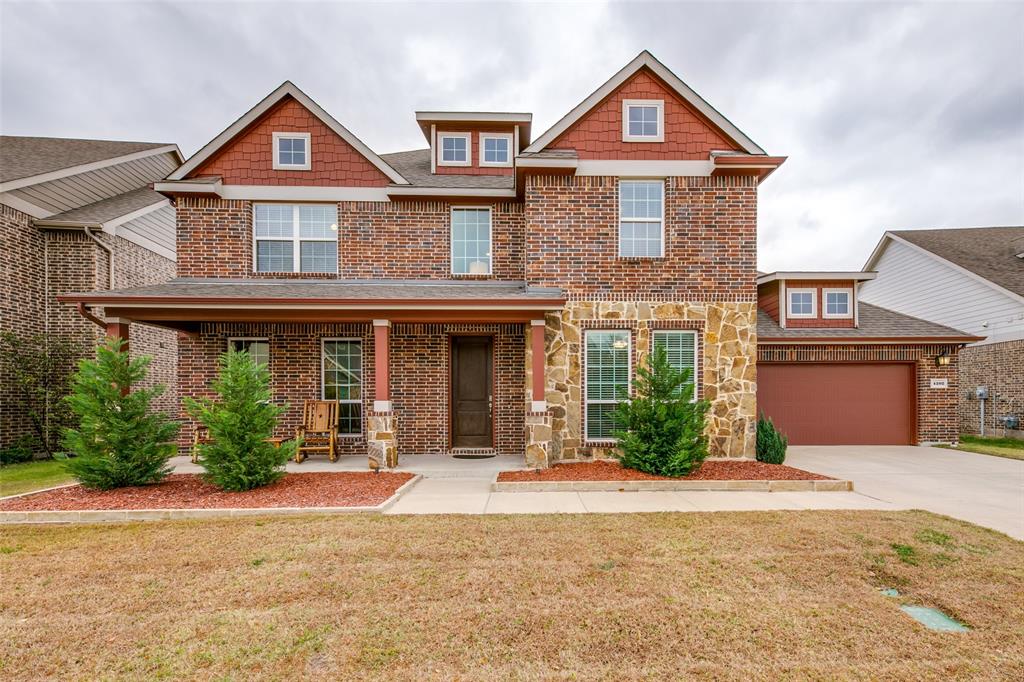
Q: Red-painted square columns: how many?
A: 3